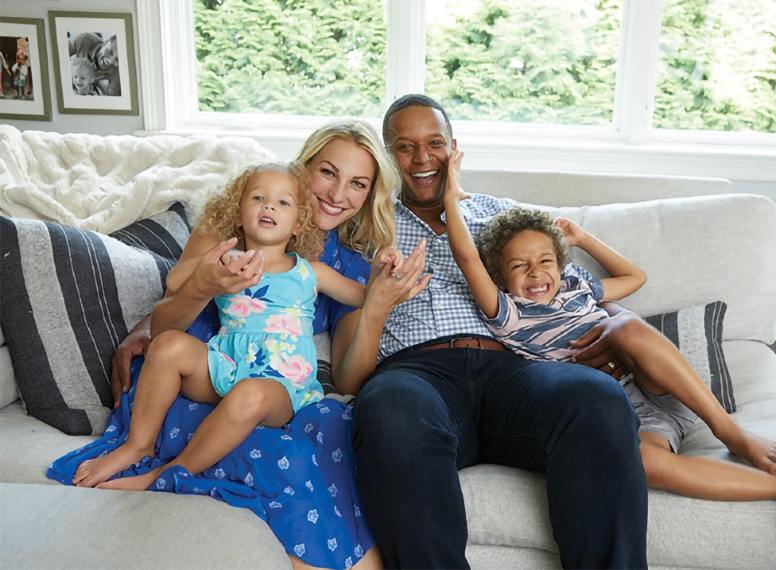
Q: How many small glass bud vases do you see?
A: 0